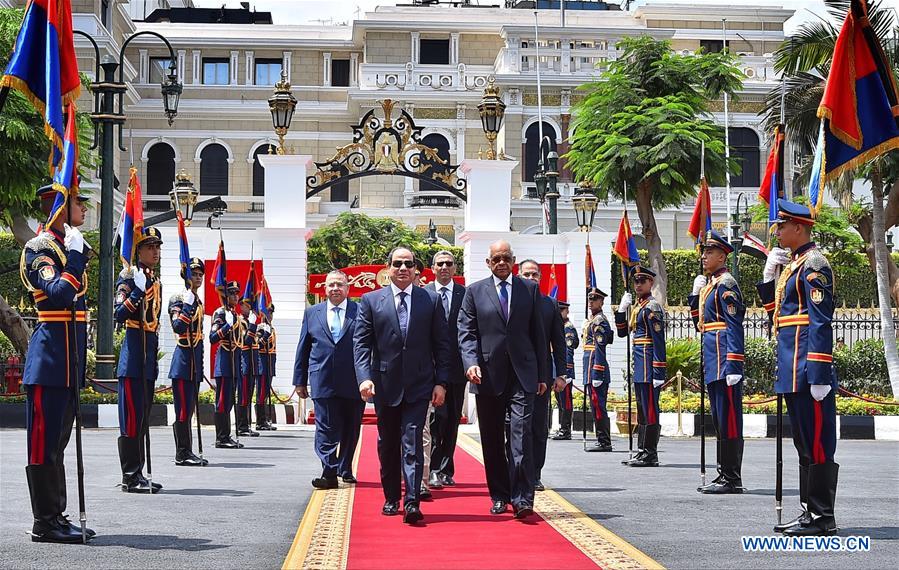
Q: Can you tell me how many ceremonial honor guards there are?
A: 11